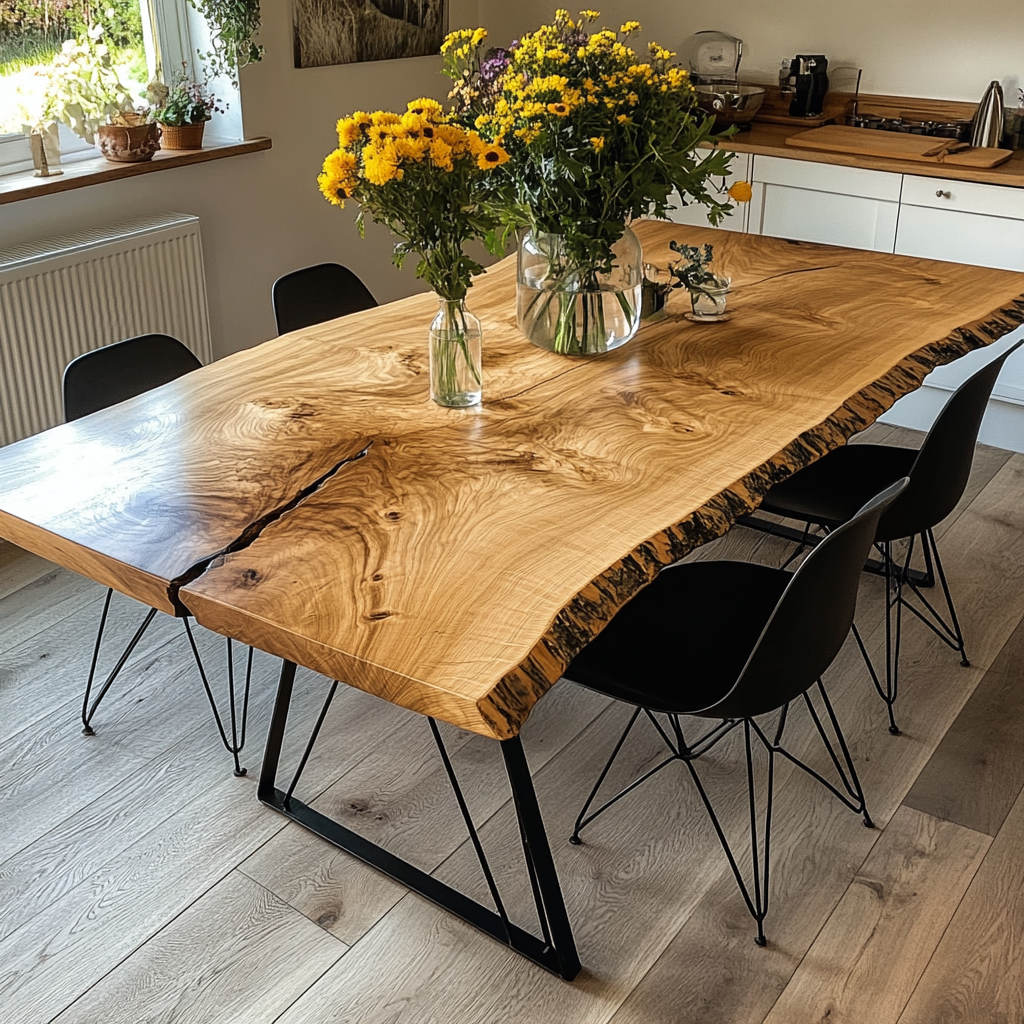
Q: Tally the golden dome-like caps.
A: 0